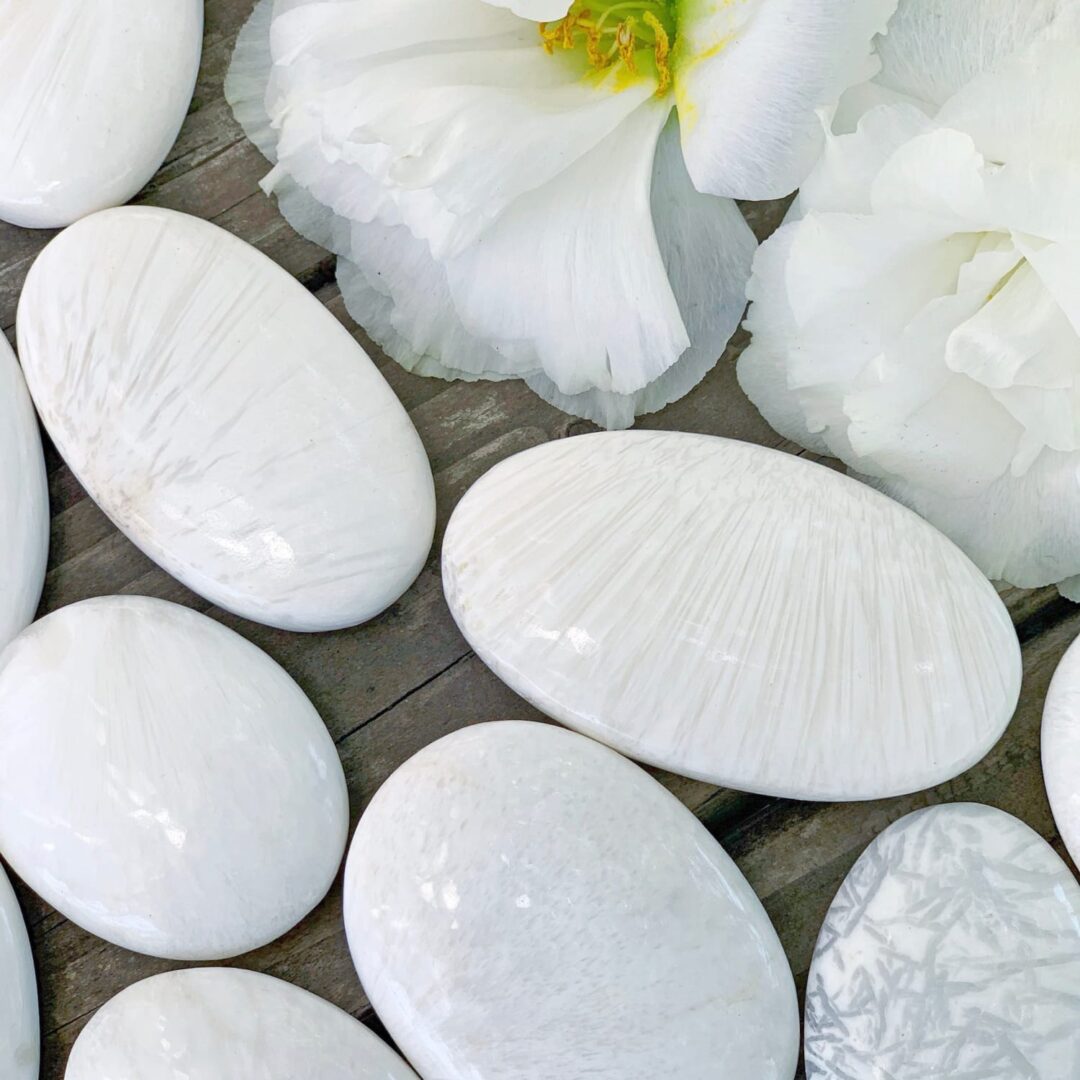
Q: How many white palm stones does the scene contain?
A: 10